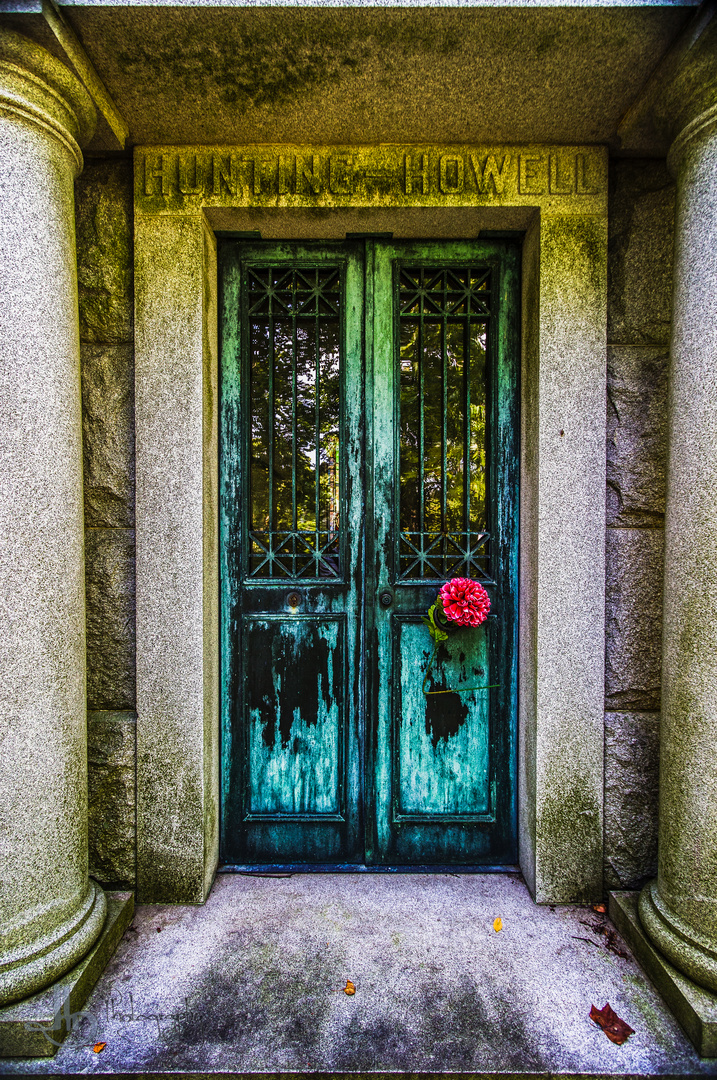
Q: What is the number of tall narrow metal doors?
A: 2